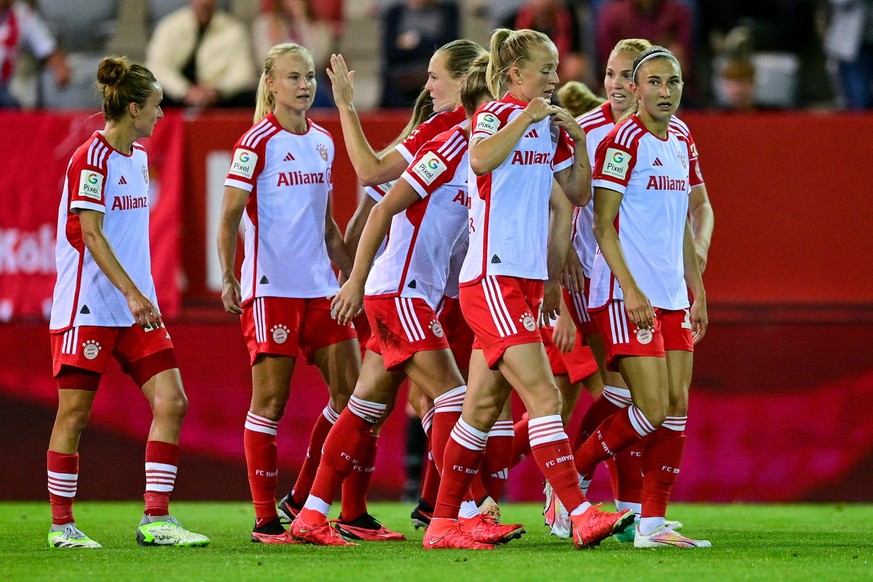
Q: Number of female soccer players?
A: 9